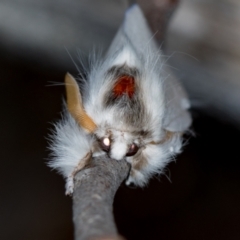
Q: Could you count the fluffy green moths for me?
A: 0